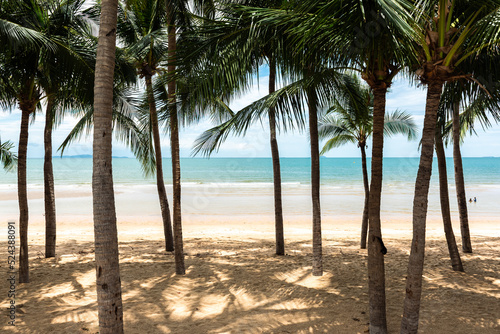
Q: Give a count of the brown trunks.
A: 12